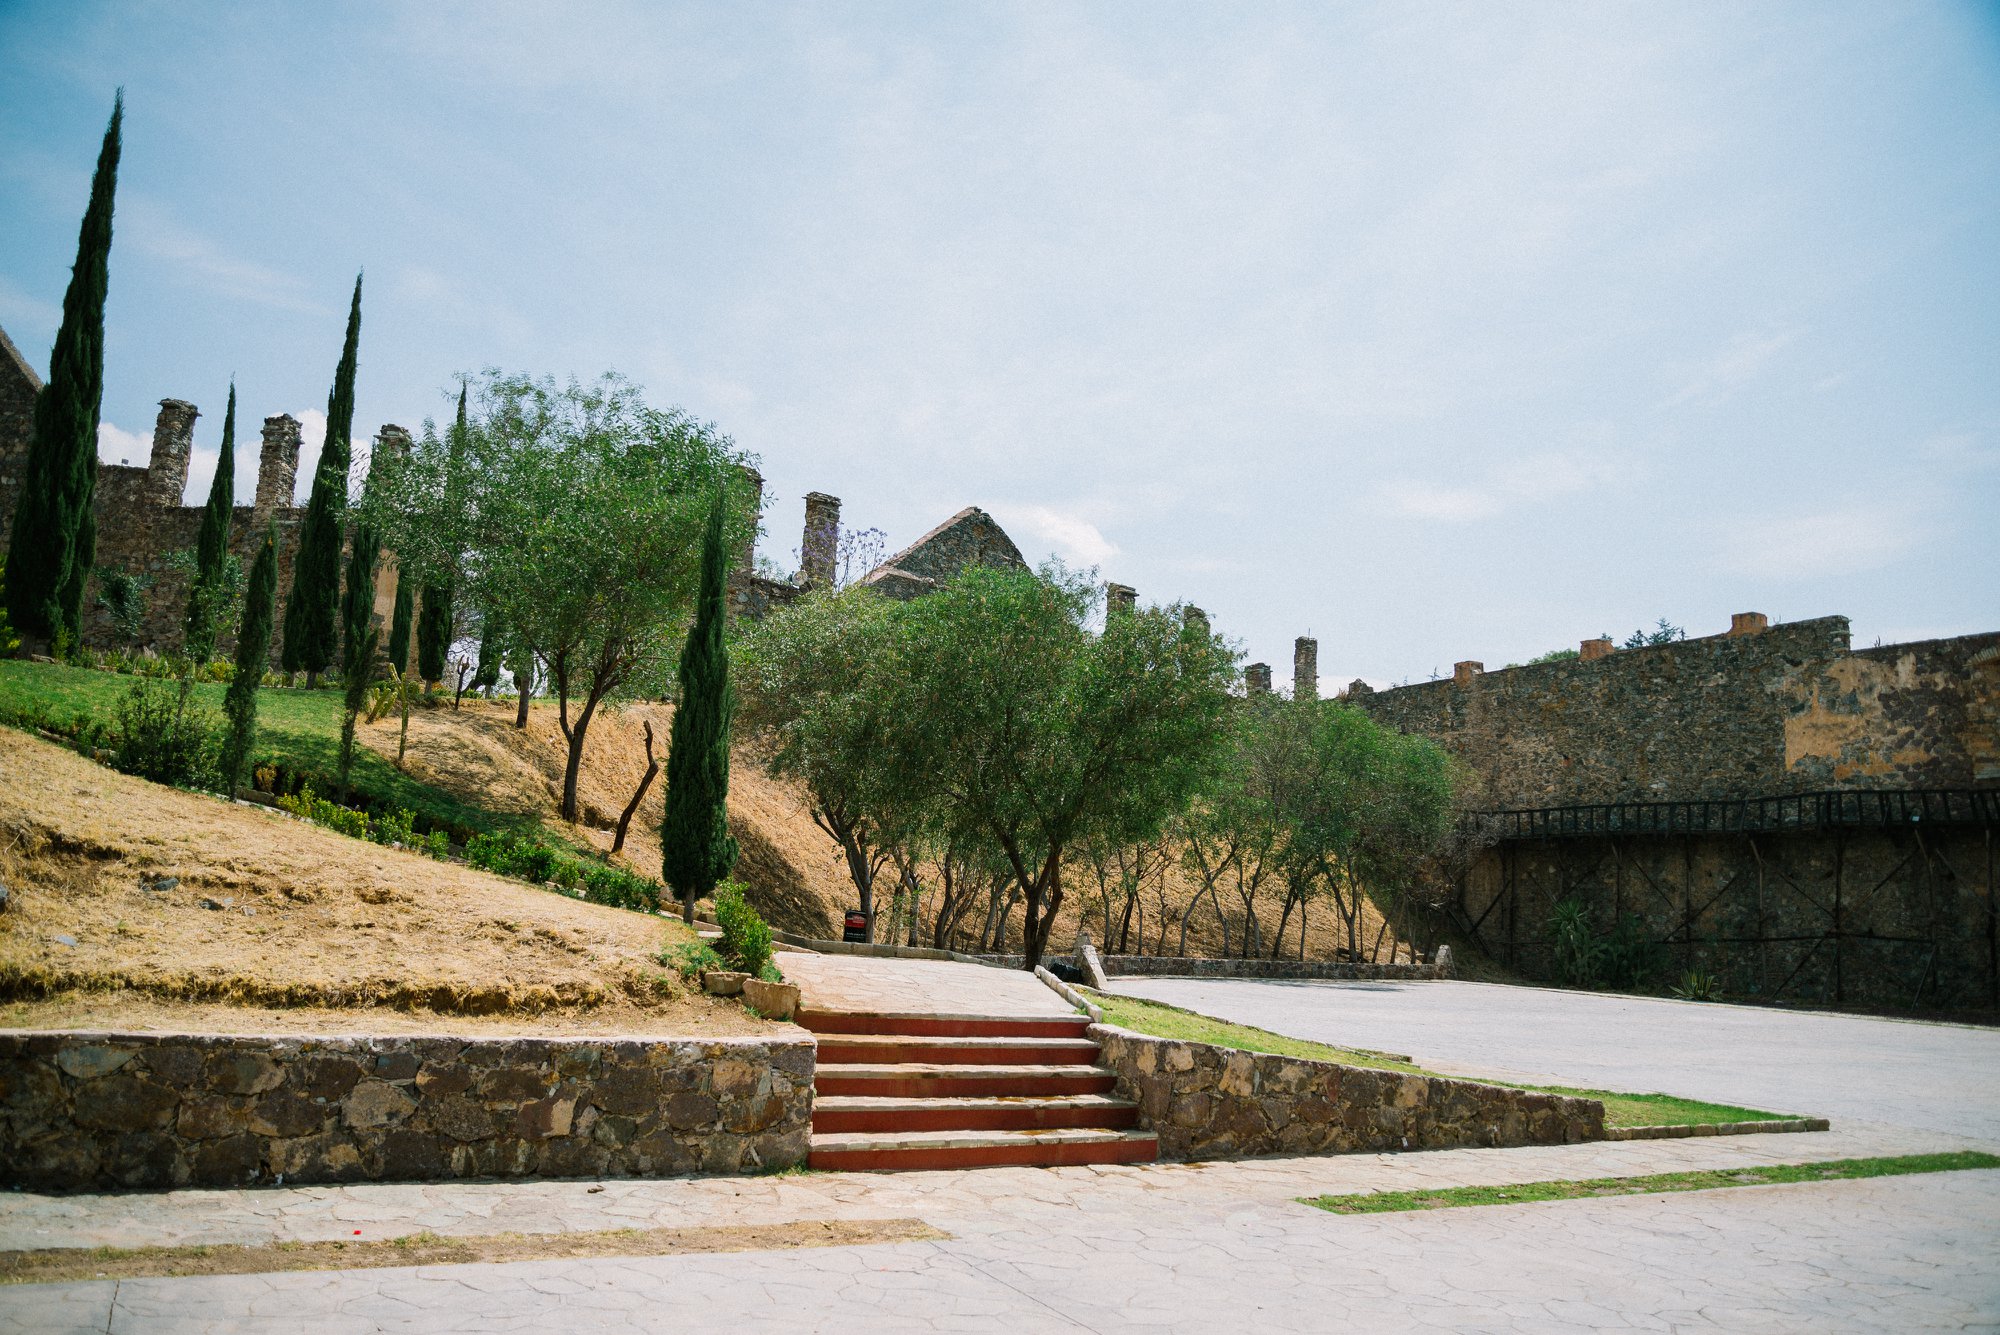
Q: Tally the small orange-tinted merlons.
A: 3